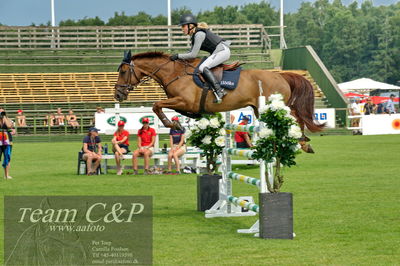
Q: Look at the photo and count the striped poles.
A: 4